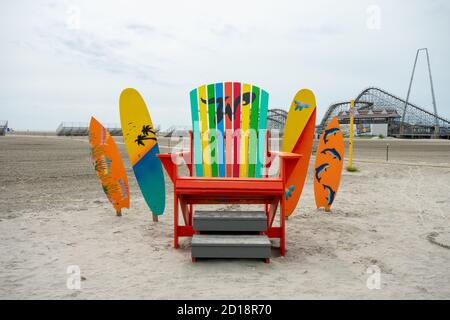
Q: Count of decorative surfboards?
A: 4